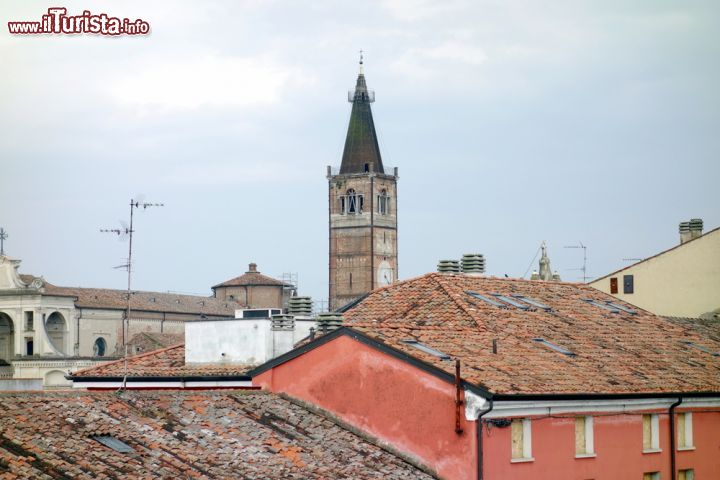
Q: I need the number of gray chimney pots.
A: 7